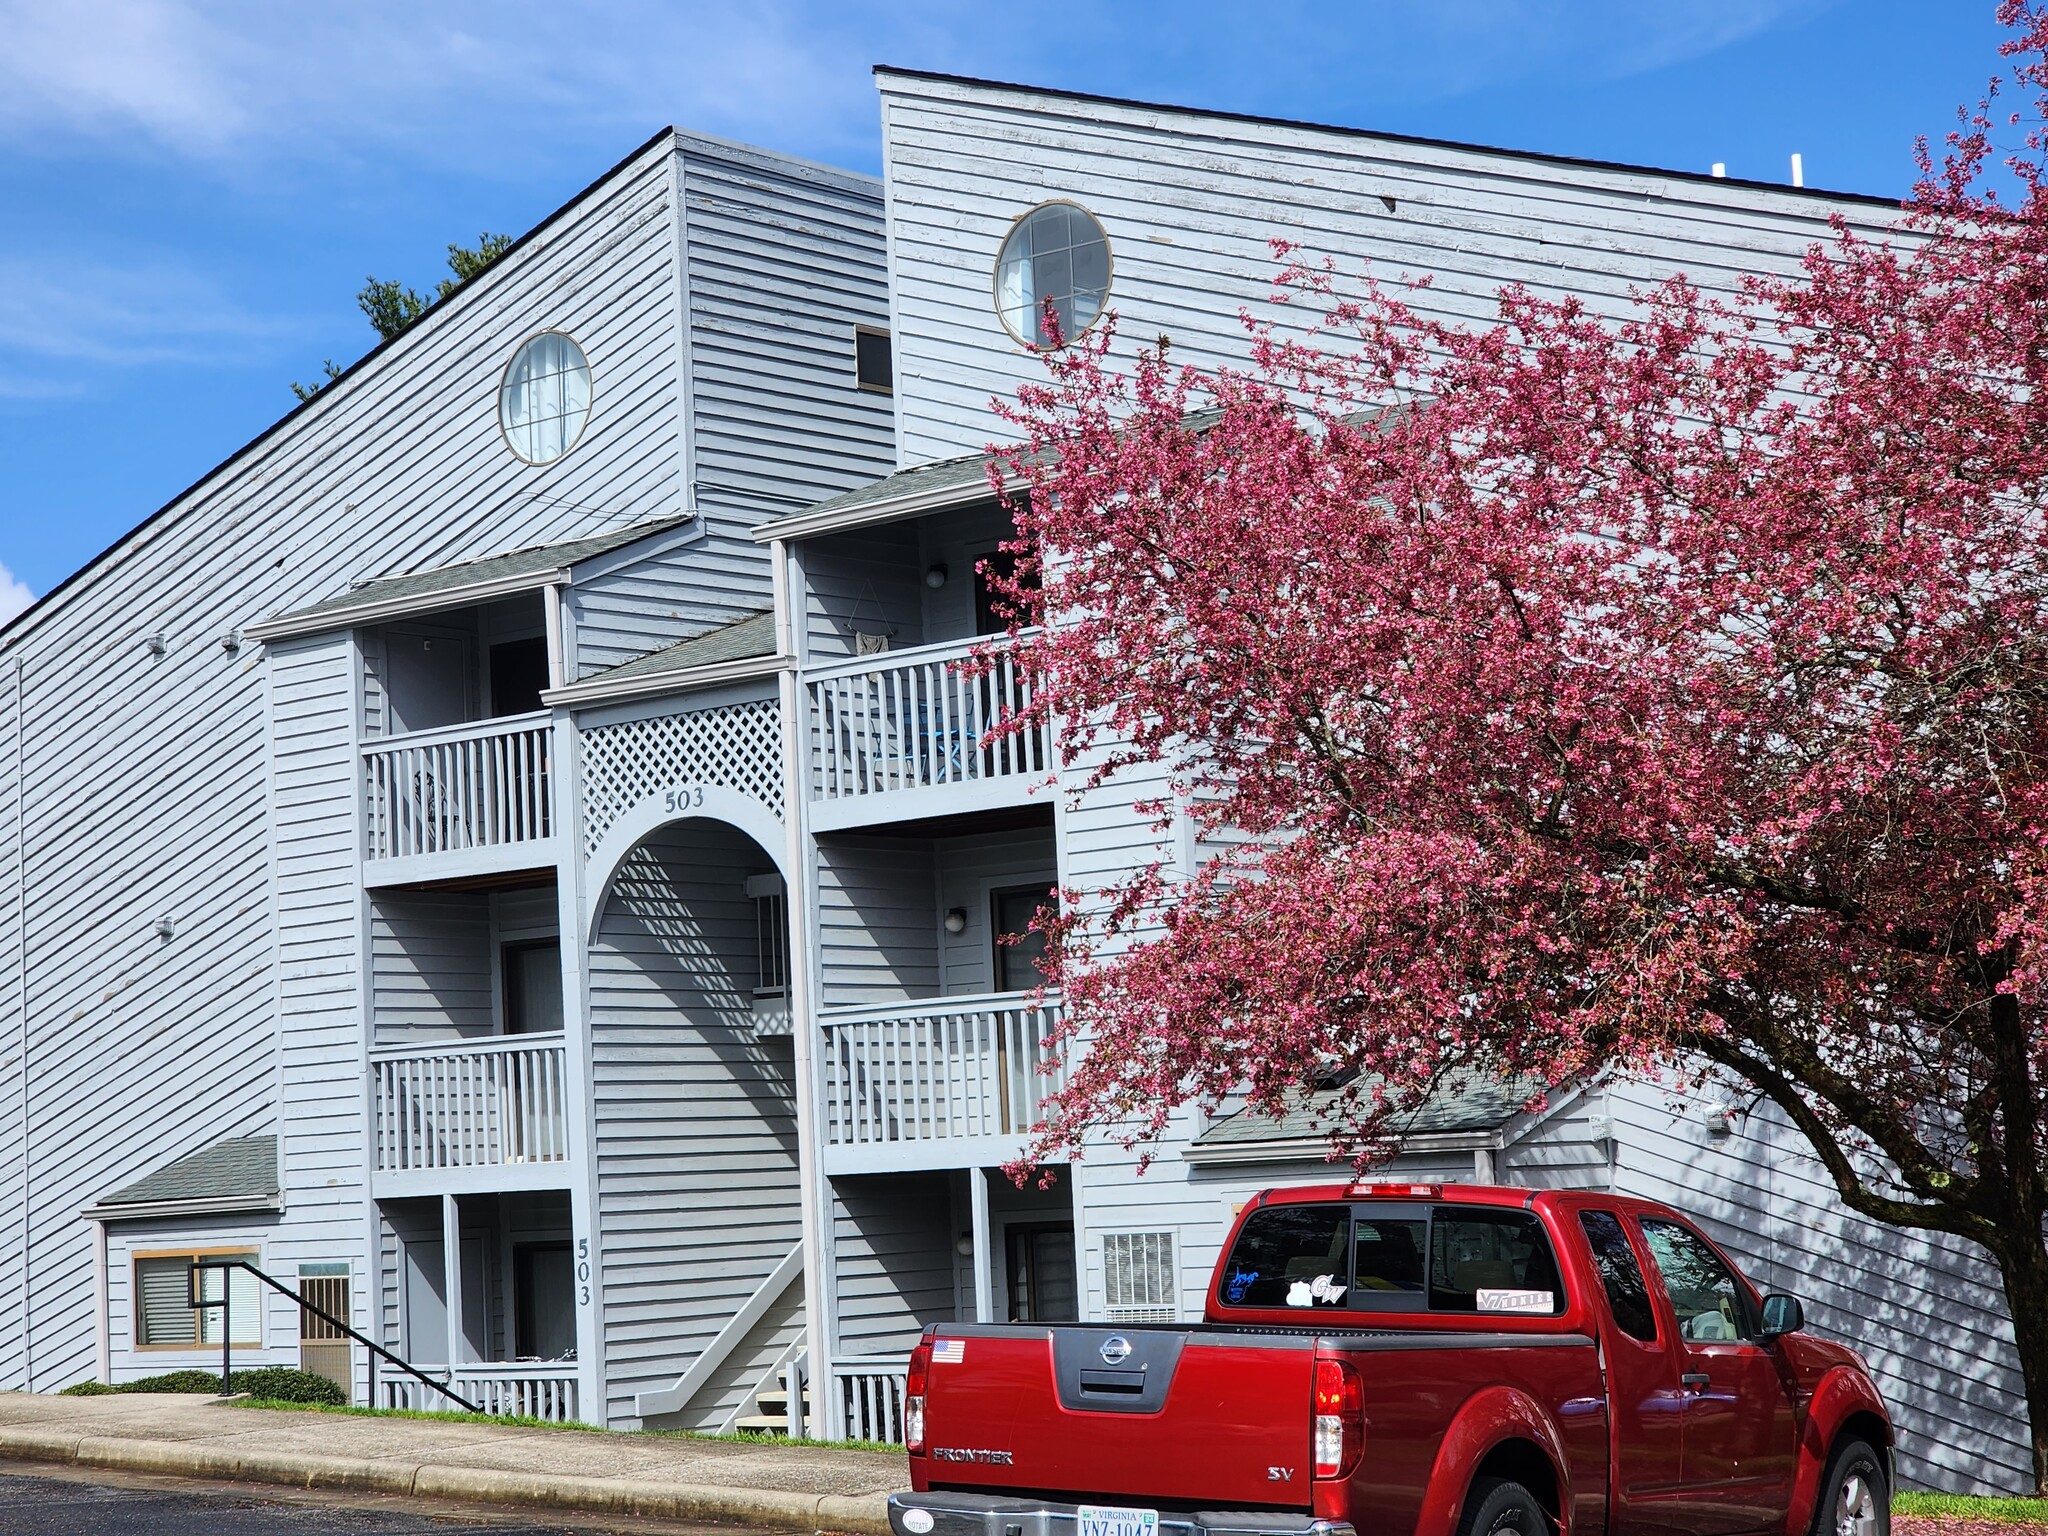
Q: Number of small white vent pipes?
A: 2